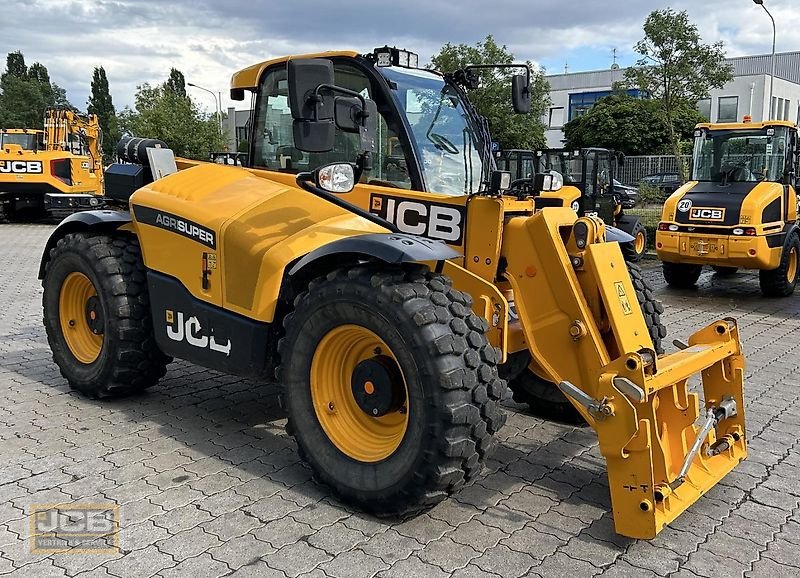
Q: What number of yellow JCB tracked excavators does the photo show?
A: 1